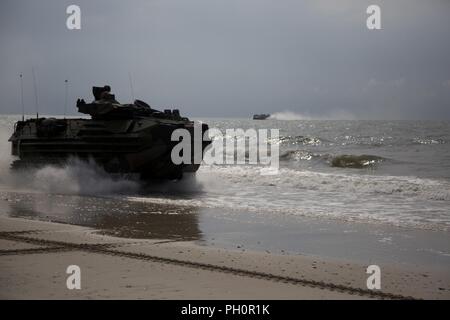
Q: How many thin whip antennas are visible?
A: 4